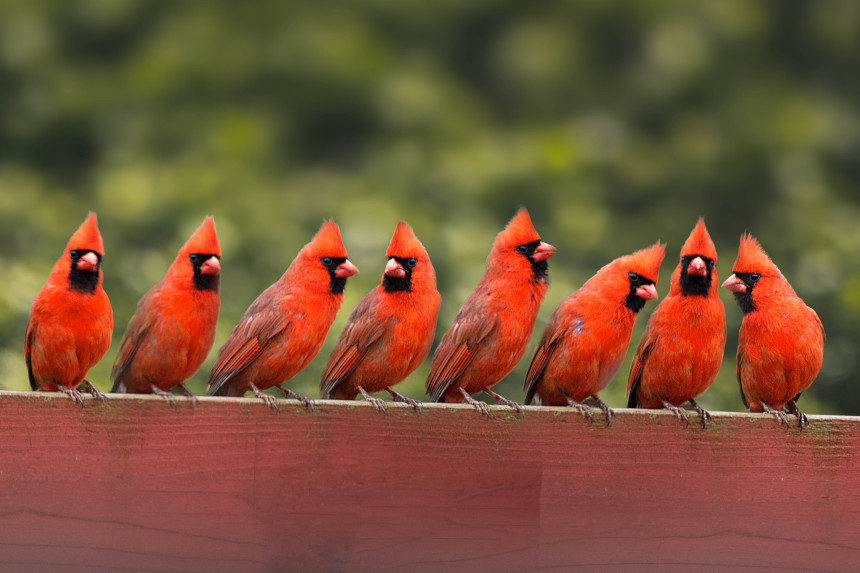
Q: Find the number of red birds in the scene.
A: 8